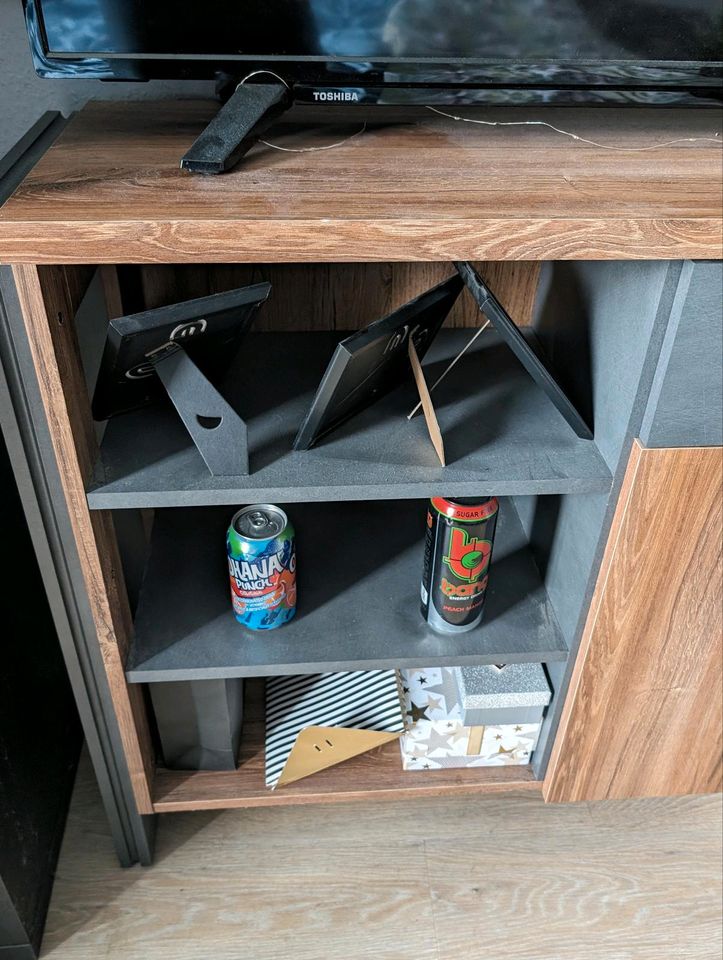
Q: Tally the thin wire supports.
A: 1